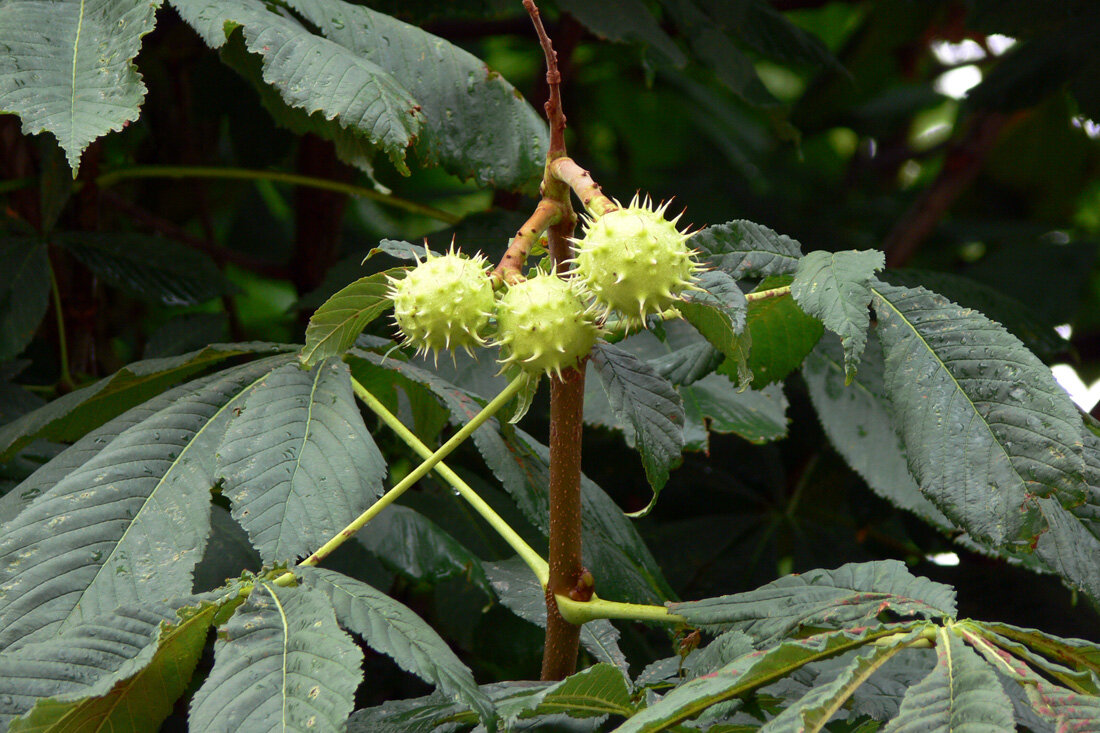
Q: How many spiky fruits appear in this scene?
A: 3